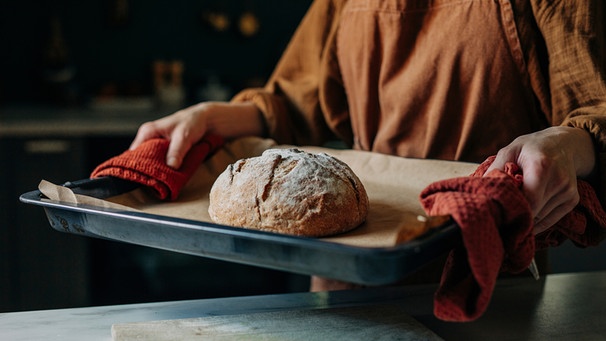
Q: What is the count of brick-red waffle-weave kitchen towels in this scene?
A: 2